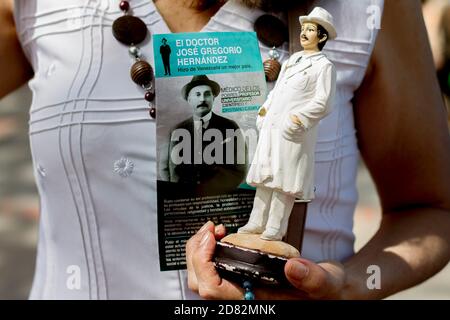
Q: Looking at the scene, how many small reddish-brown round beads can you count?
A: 3